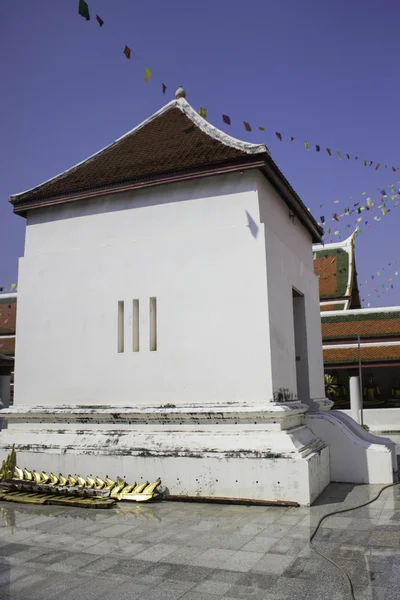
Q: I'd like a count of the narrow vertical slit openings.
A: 3